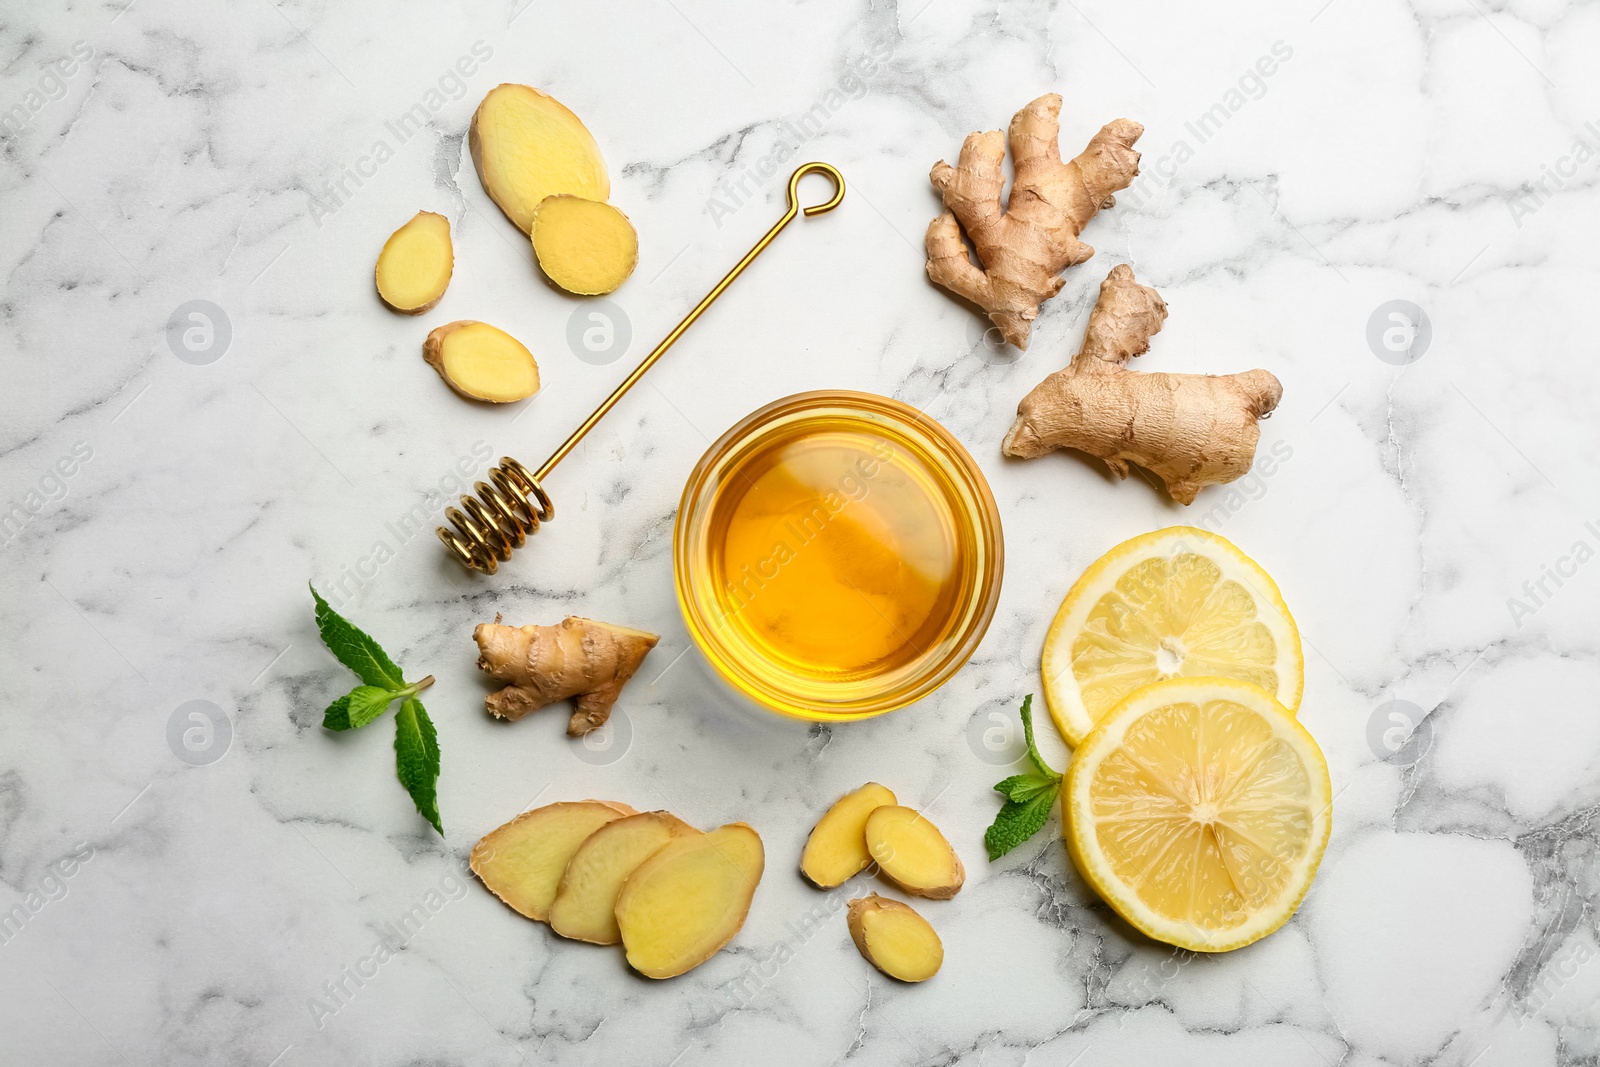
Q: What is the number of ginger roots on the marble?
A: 3